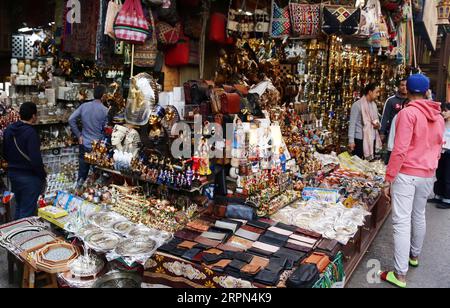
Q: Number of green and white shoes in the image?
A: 2